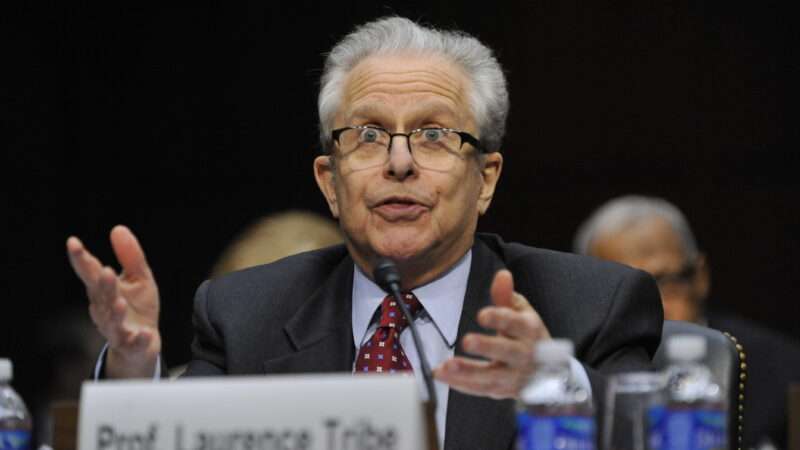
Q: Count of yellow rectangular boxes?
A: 0